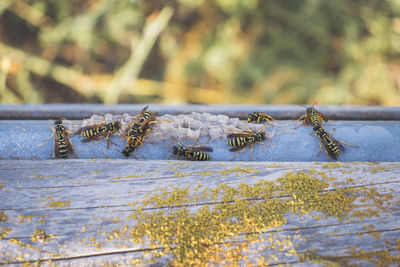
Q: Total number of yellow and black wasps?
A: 9